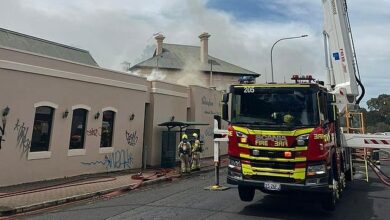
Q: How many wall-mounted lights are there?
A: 5